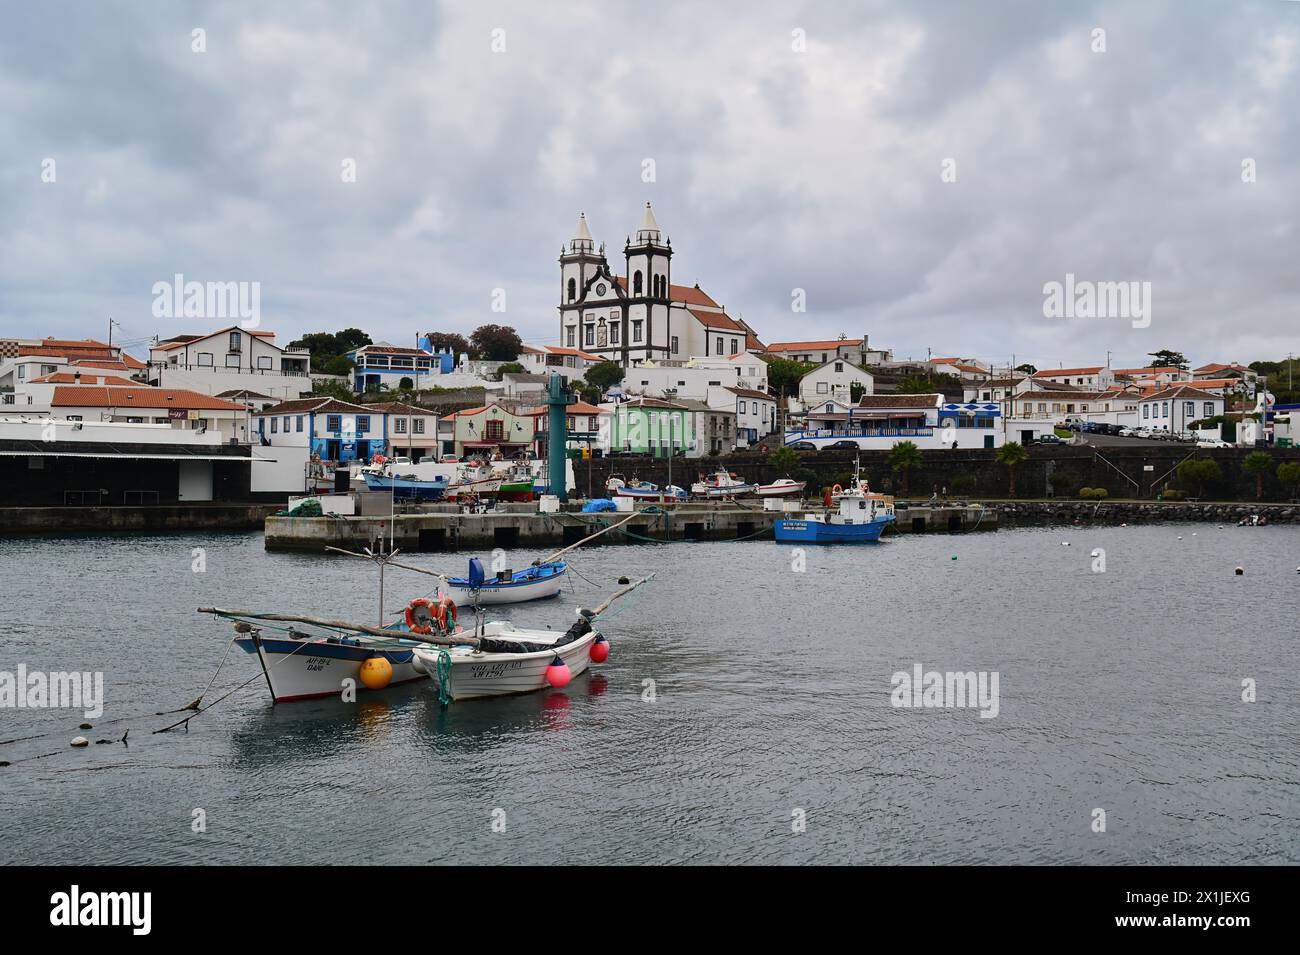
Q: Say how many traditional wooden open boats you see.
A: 3